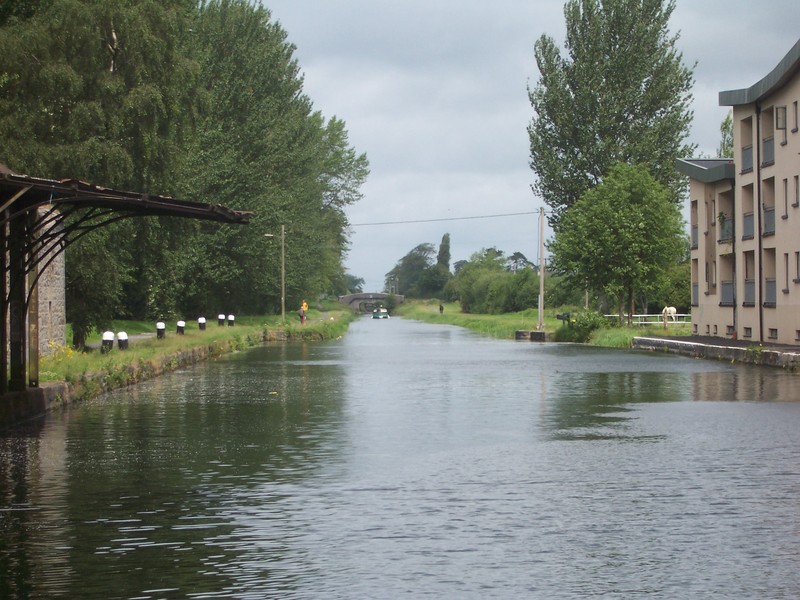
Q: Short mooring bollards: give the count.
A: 7